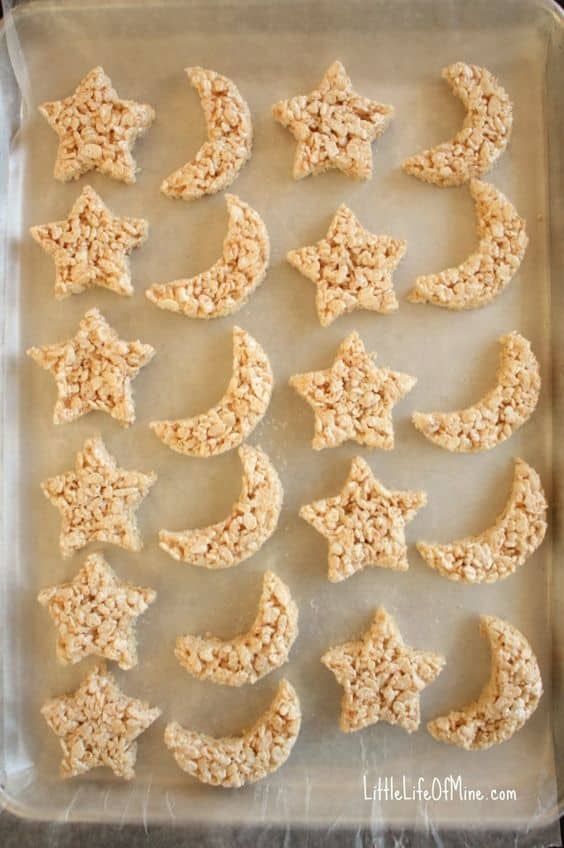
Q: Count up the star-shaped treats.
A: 11